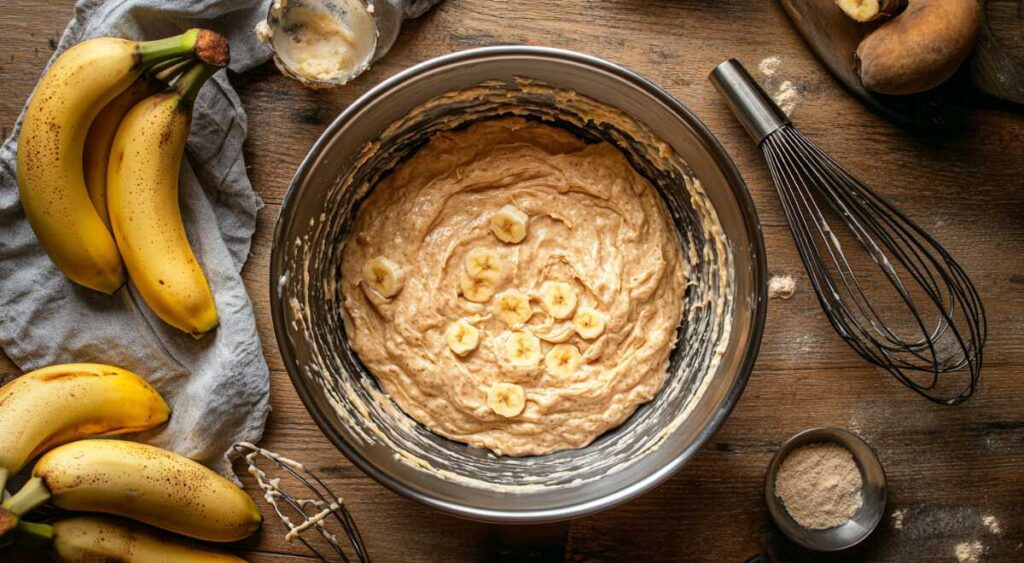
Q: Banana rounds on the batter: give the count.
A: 11